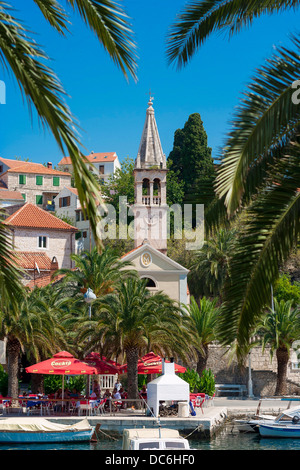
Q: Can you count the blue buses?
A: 0